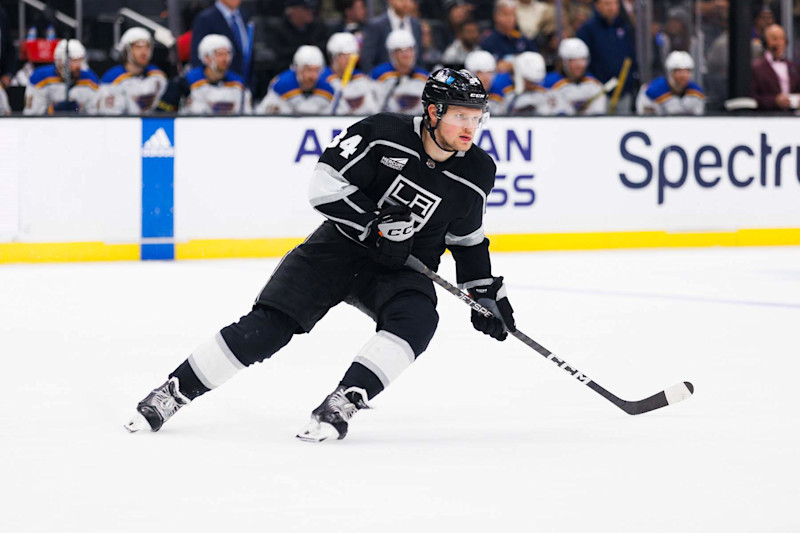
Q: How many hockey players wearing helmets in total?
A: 11